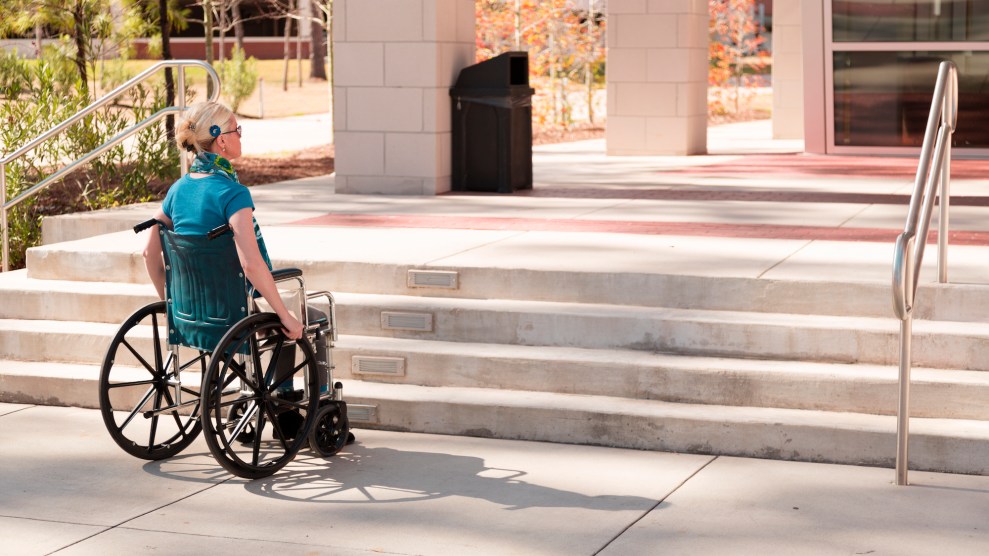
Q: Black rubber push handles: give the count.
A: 2